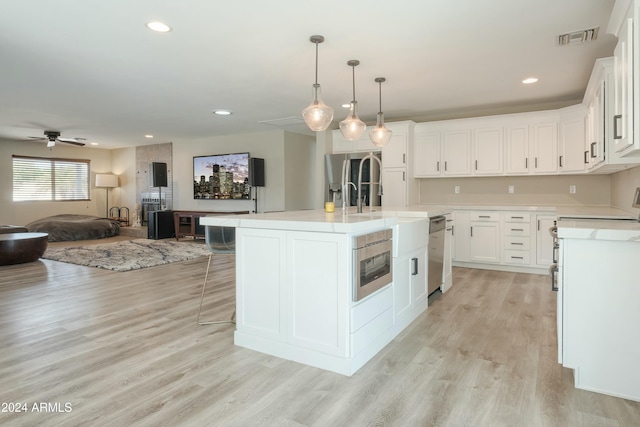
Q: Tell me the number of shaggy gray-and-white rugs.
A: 1